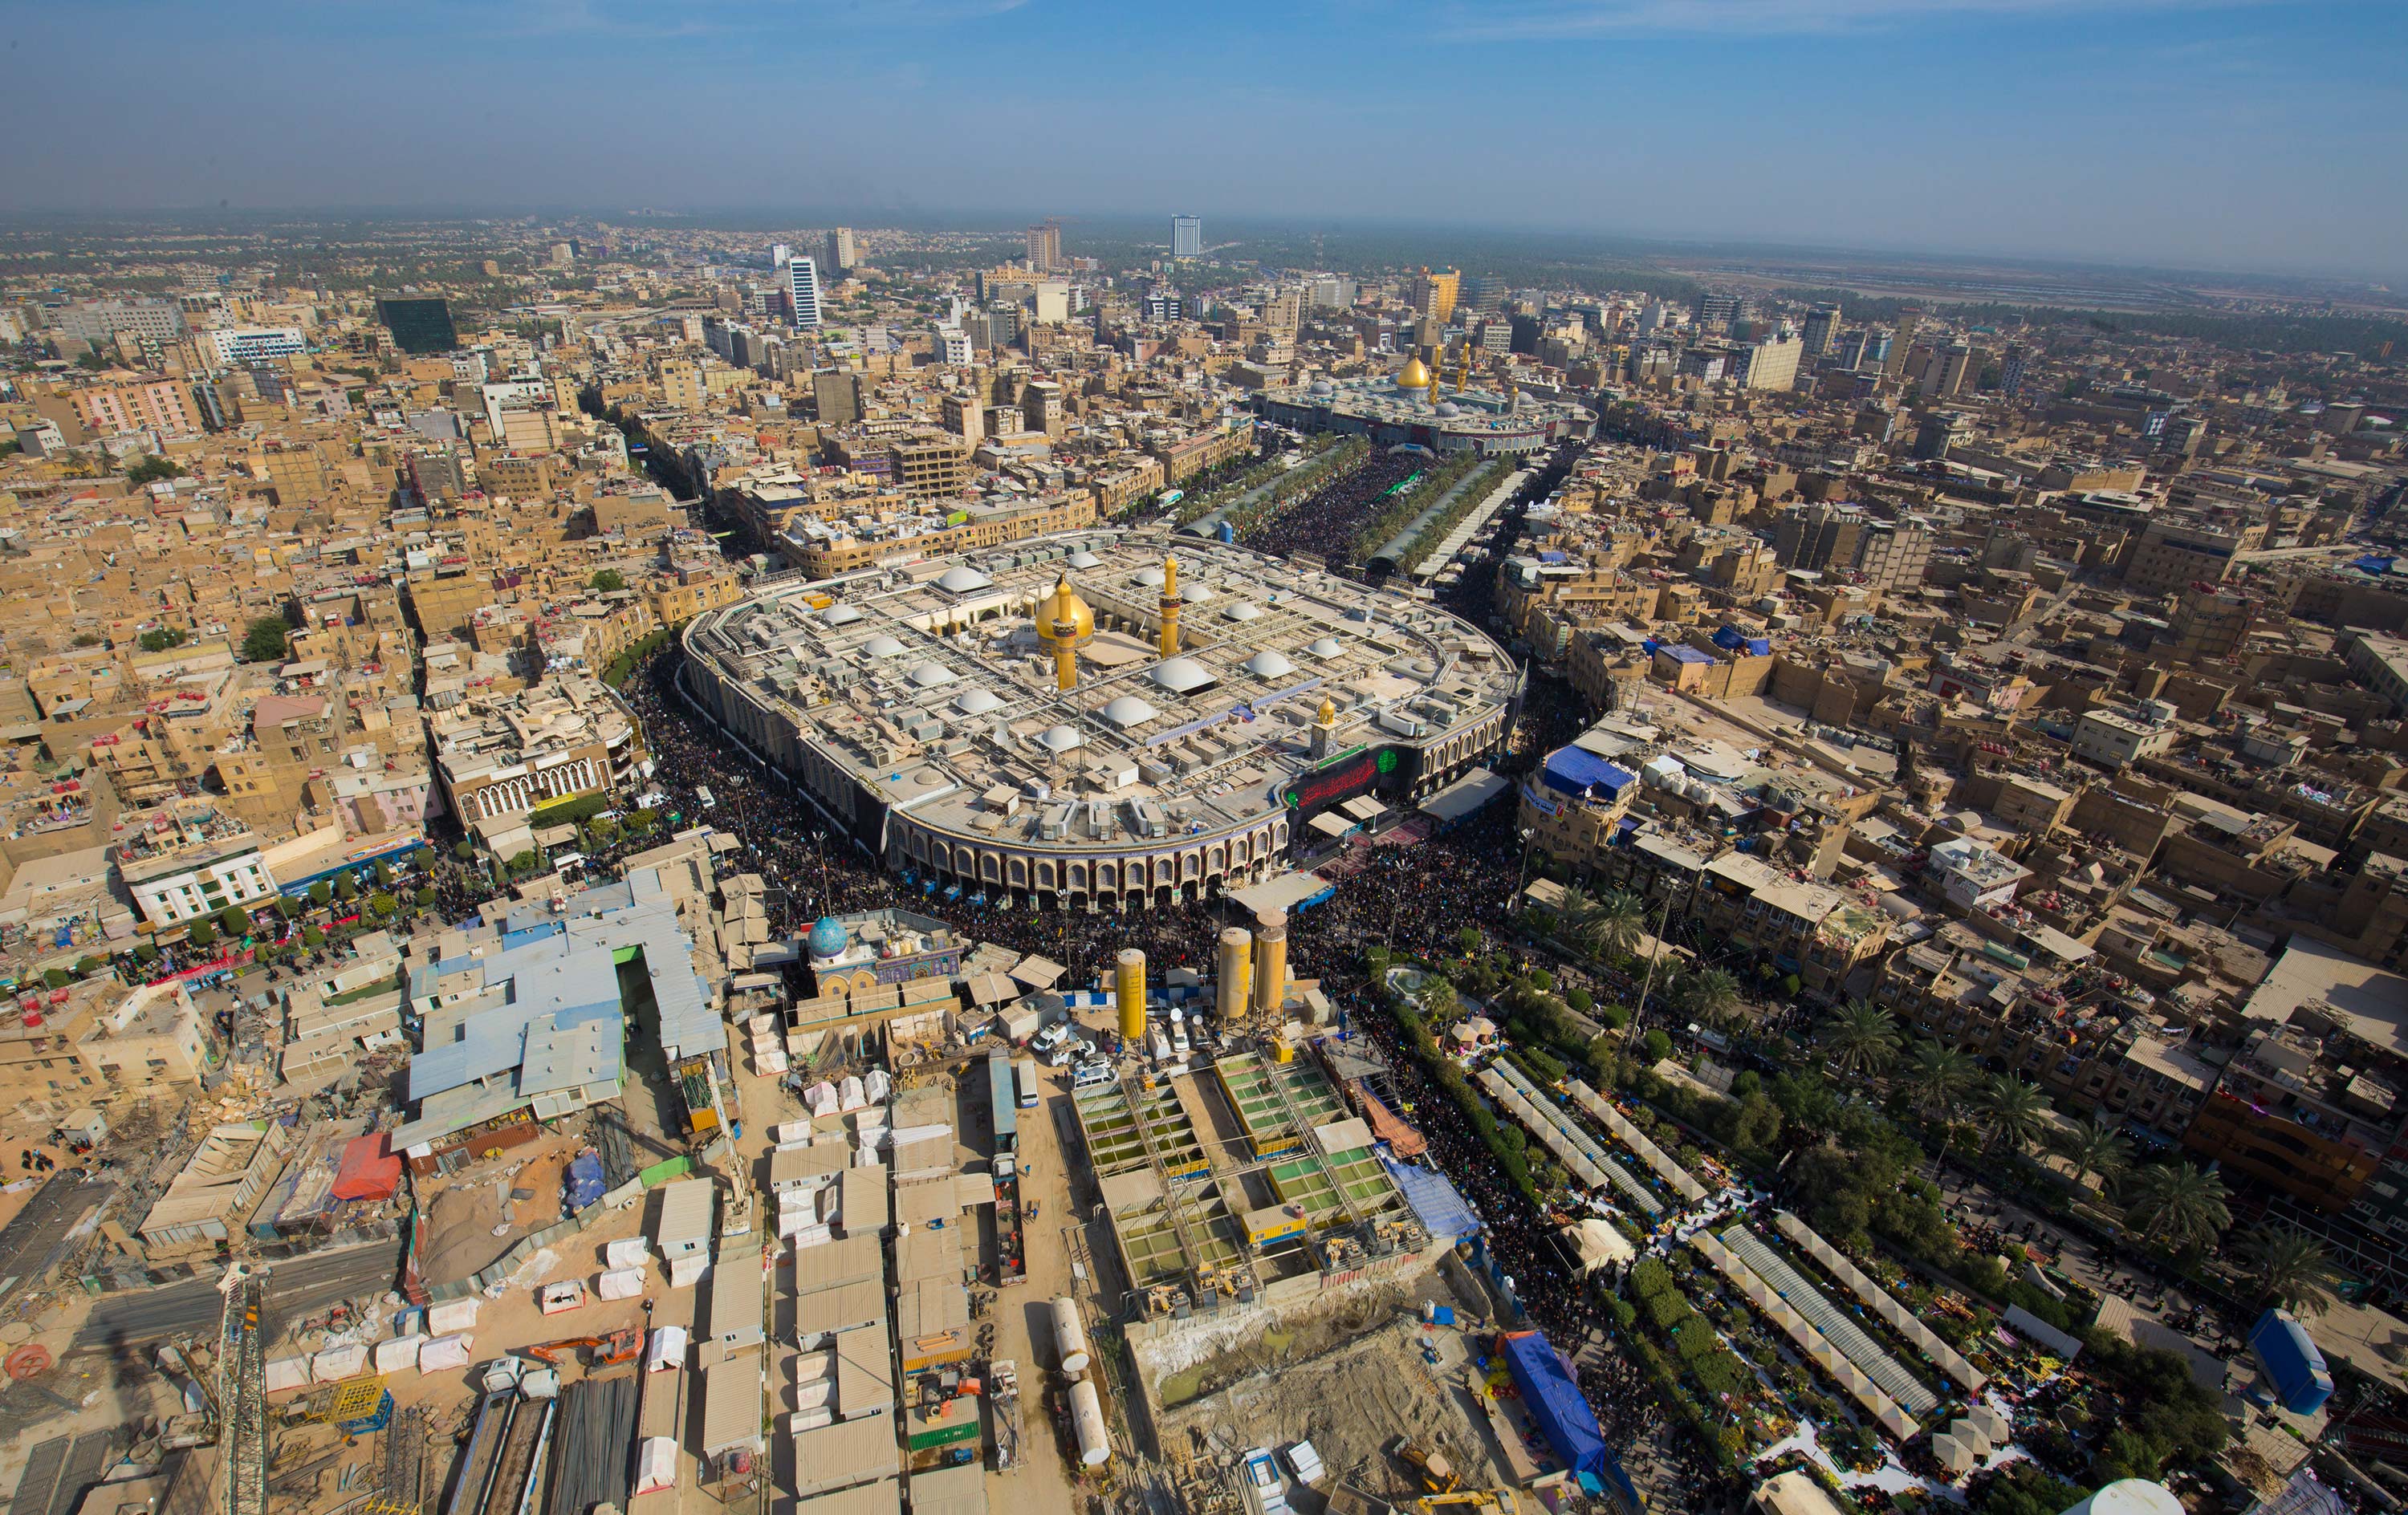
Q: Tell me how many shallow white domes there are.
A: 14